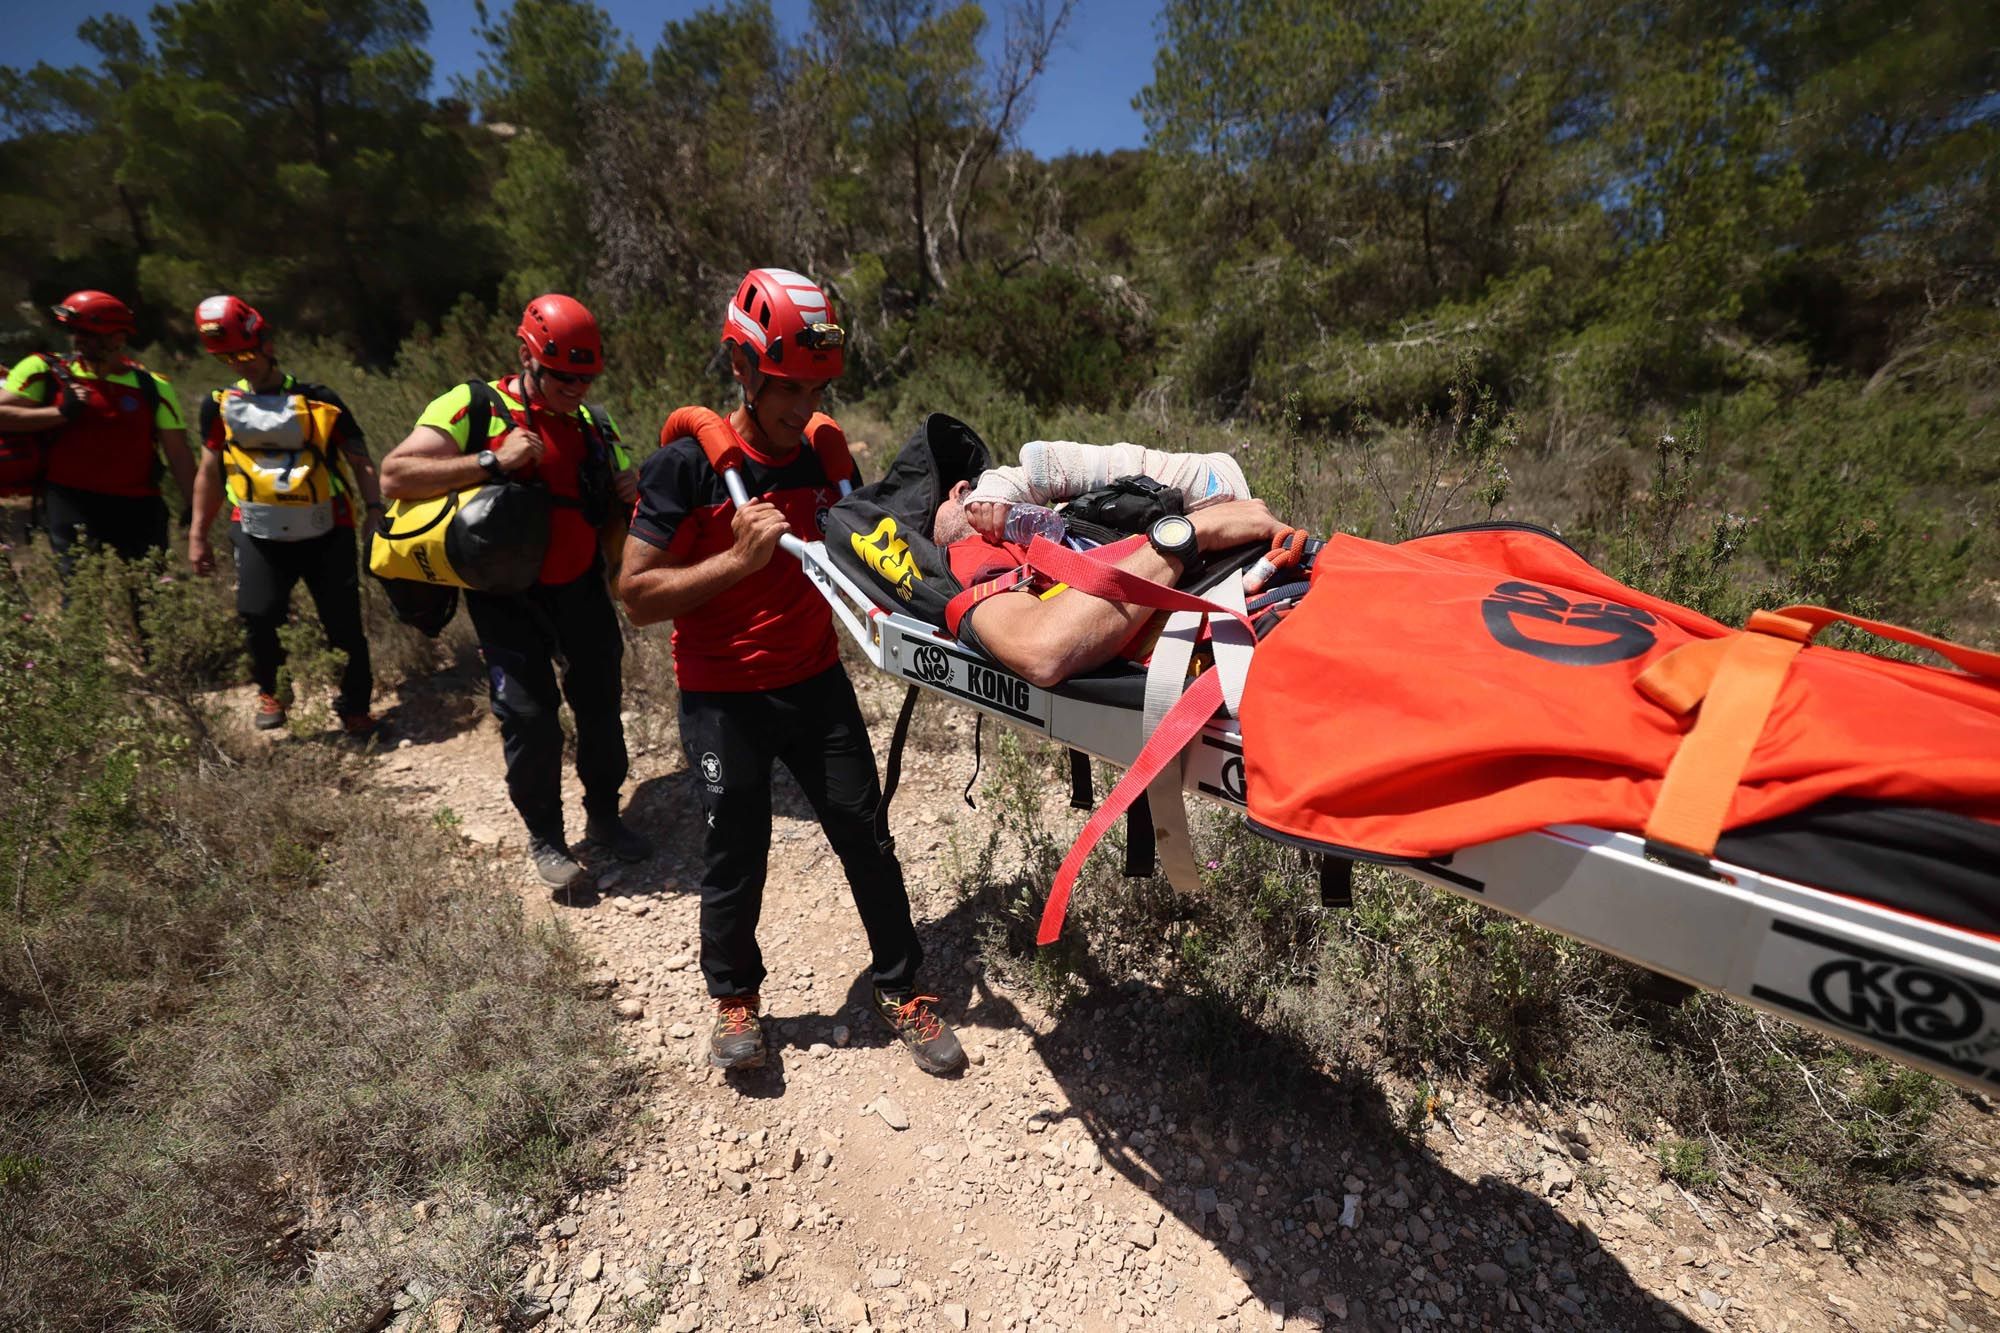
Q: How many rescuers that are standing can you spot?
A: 4